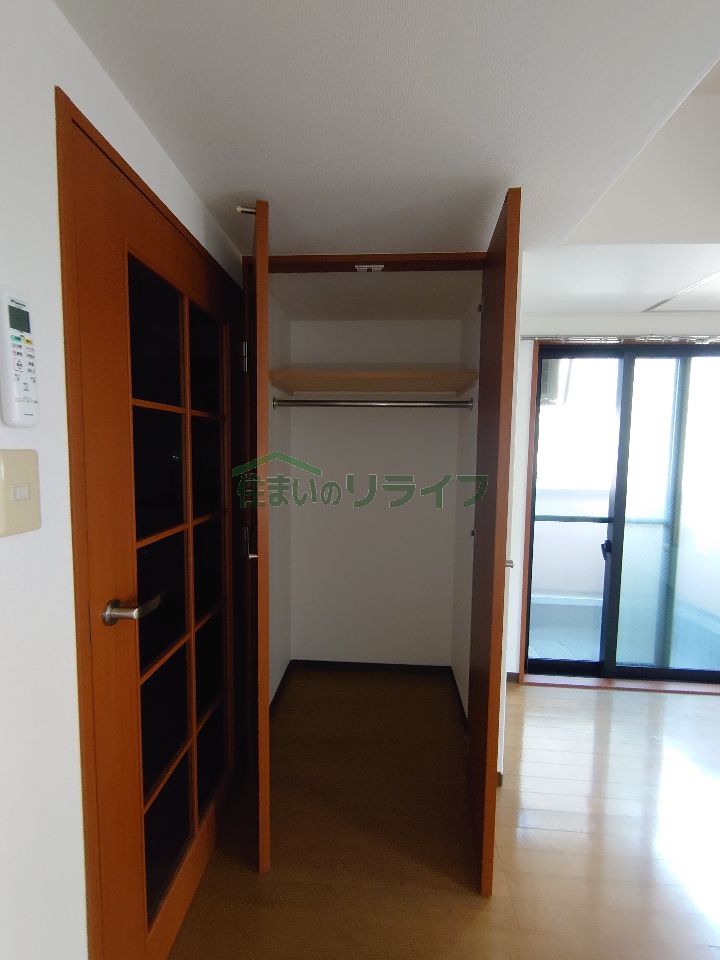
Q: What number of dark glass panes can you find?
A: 10